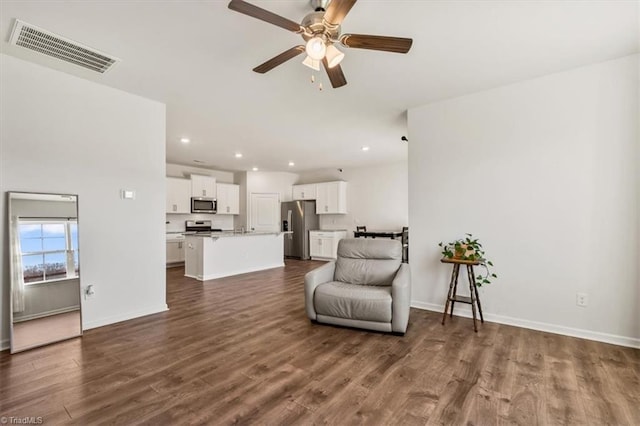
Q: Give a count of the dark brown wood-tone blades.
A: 5